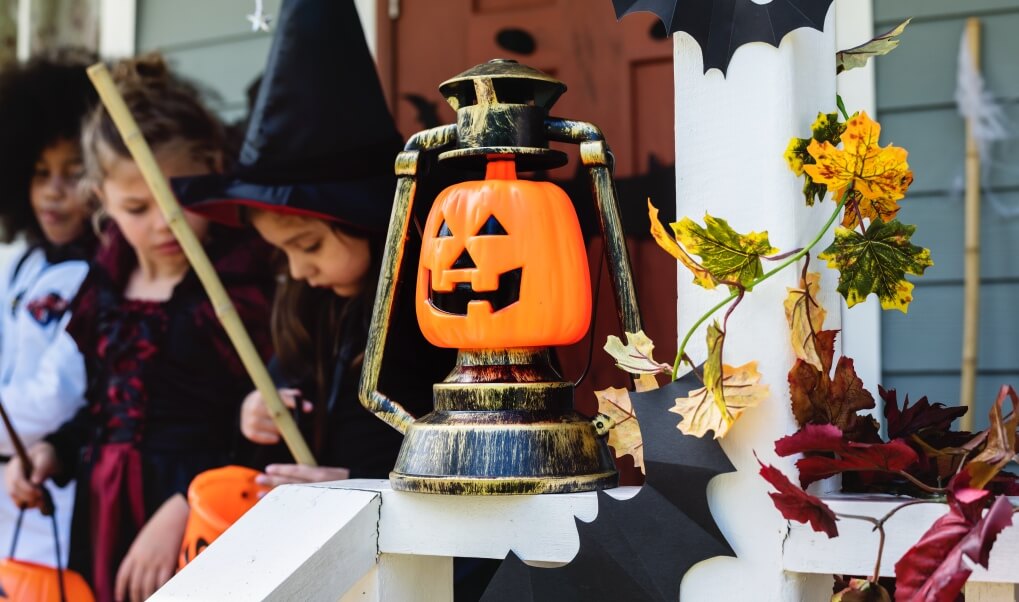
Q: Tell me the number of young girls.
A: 3